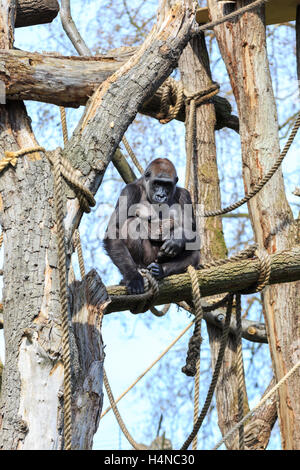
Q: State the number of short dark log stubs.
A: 1